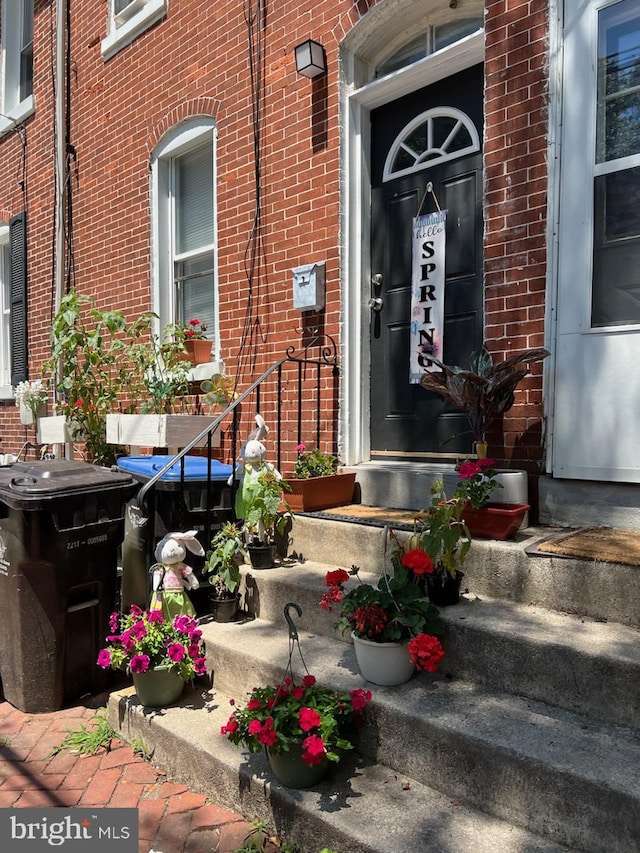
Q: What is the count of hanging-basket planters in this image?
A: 3